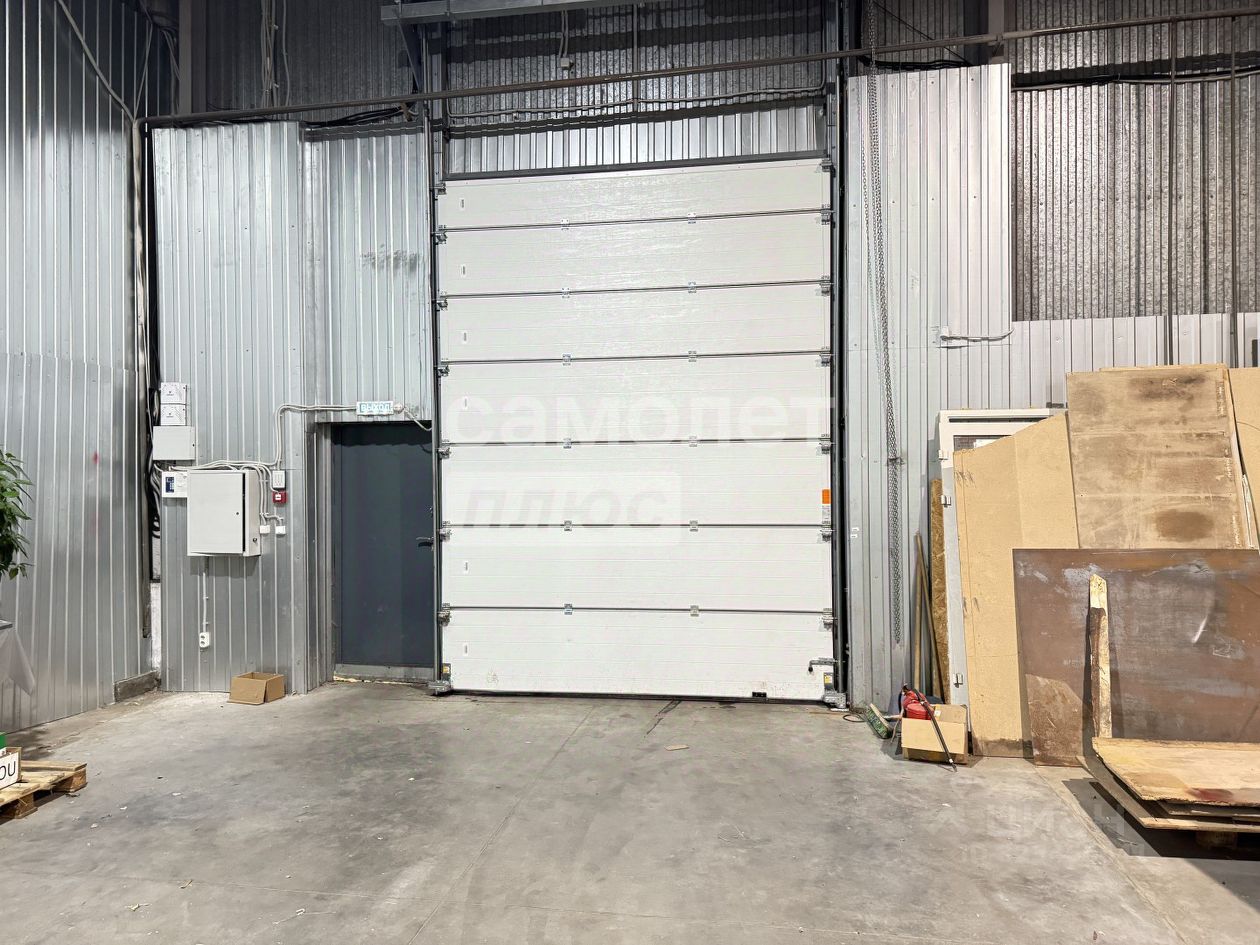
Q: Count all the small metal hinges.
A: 12